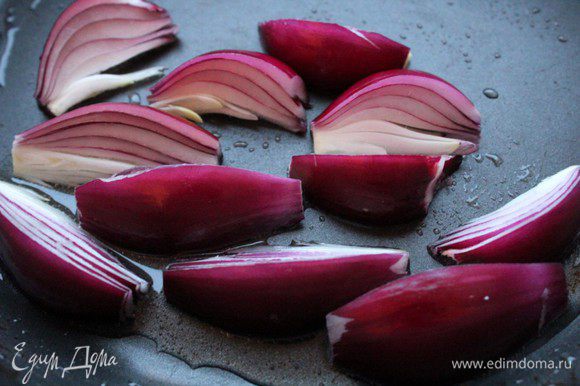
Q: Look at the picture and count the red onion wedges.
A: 11